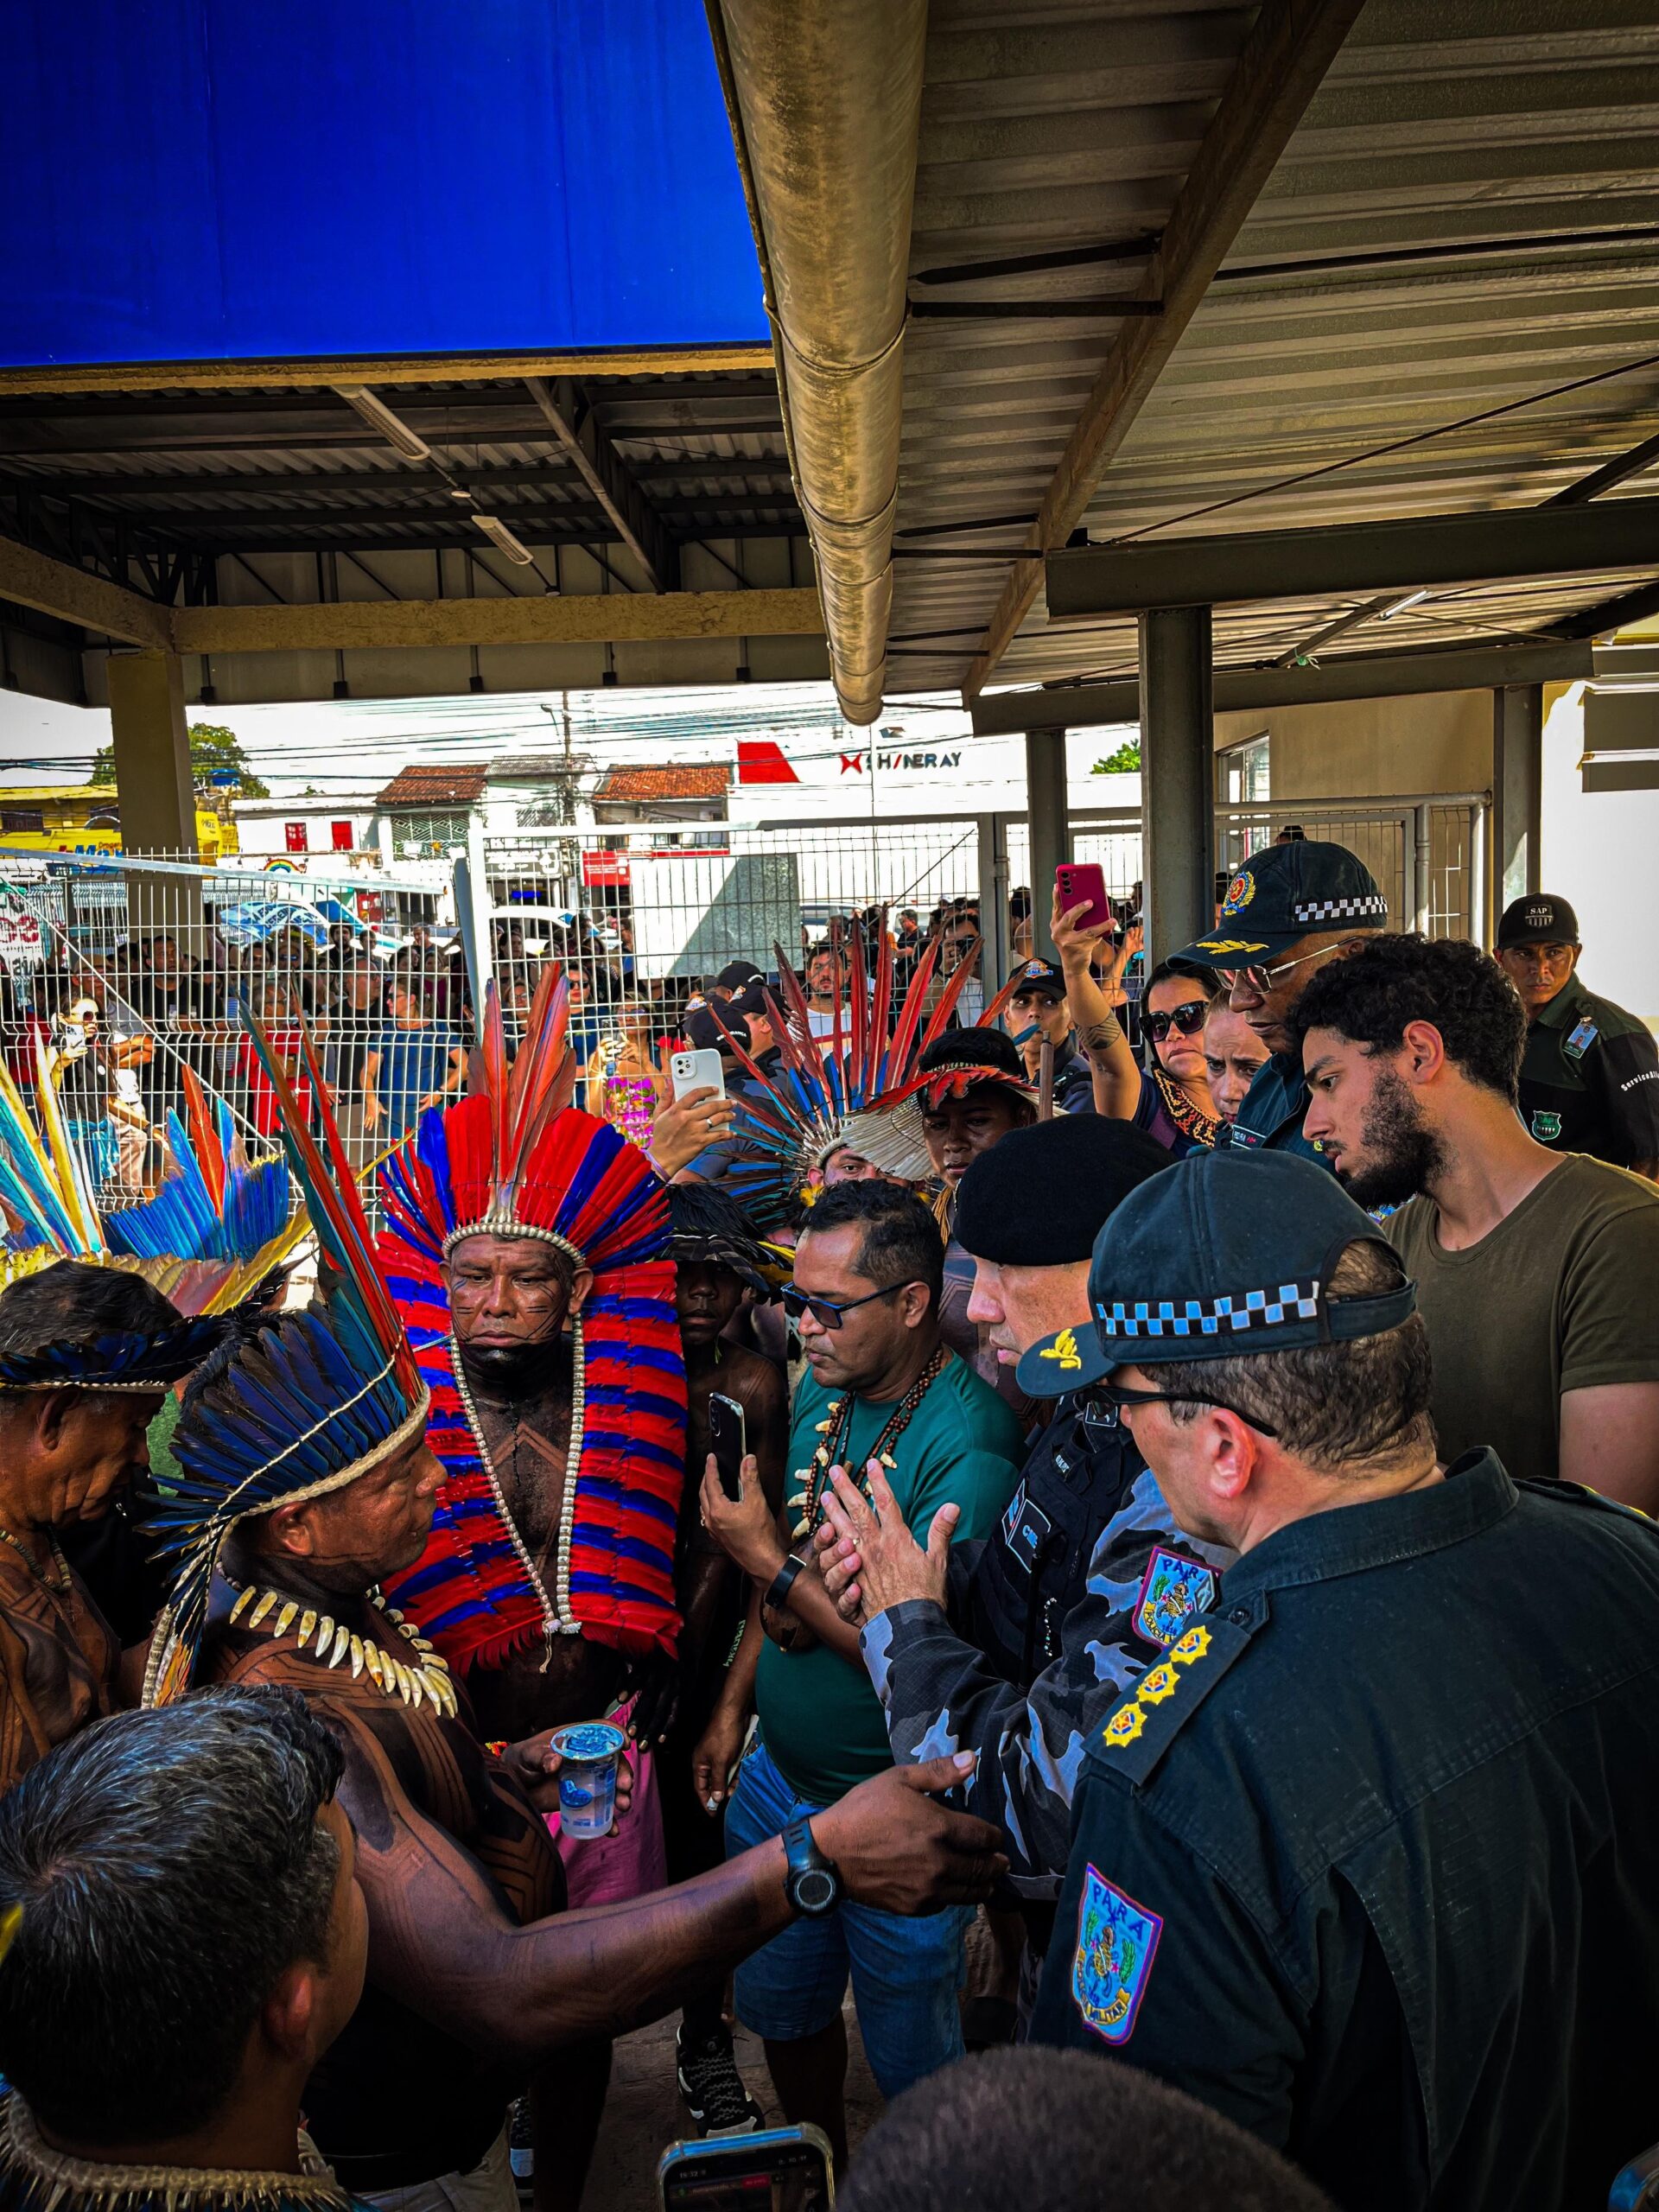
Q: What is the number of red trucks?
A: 0